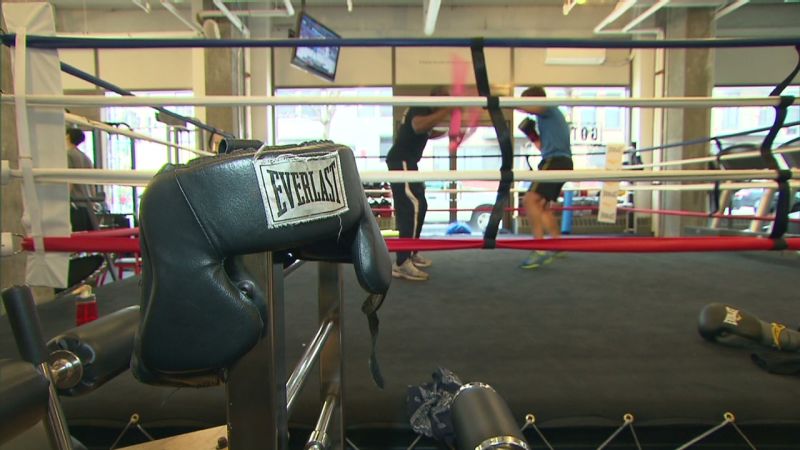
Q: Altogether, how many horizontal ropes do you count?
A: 4